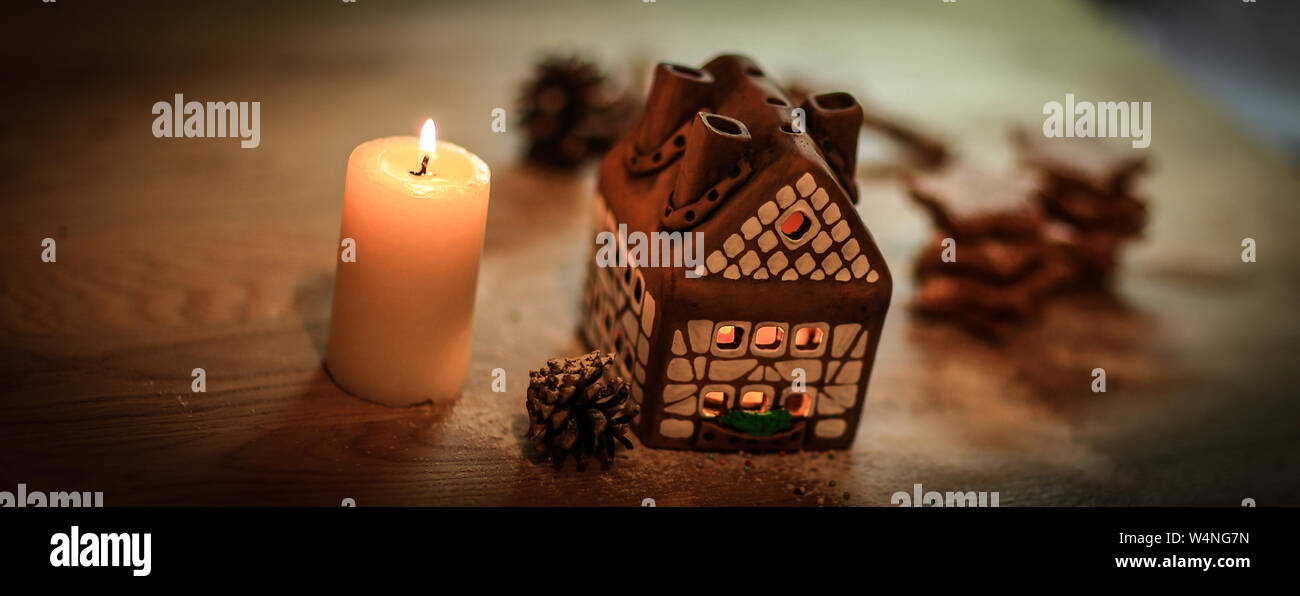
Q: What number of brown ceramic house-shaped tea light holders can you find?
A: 1